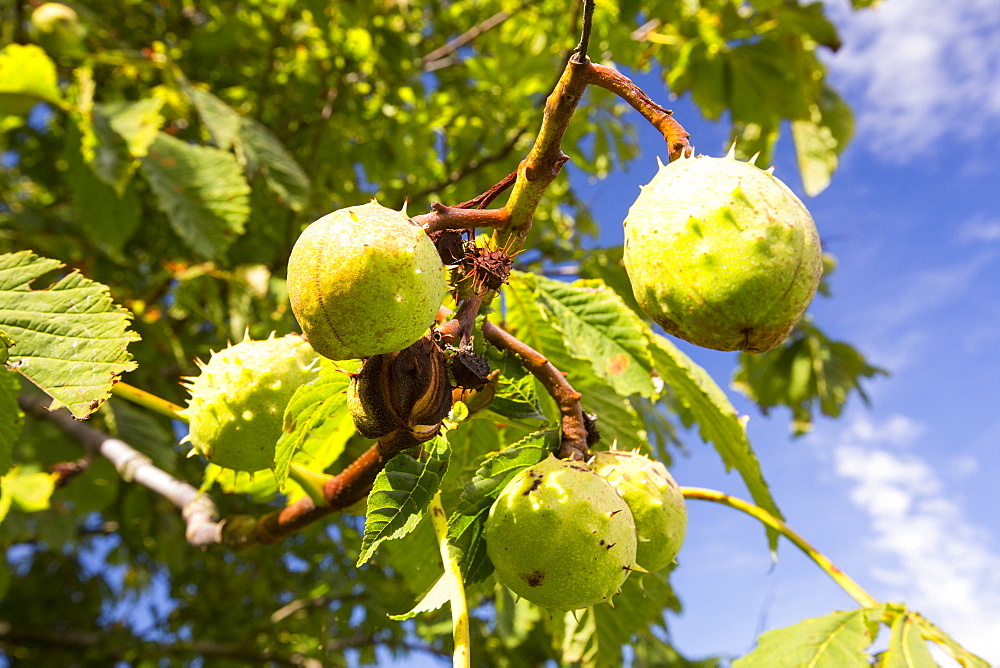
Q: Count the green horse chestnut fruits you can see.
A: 5